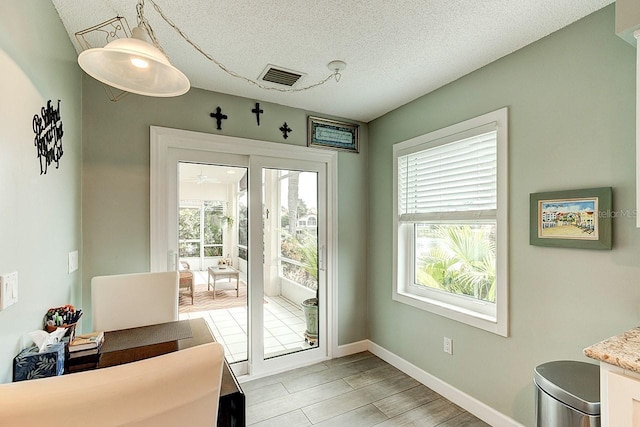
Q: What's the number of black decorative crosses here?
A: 3